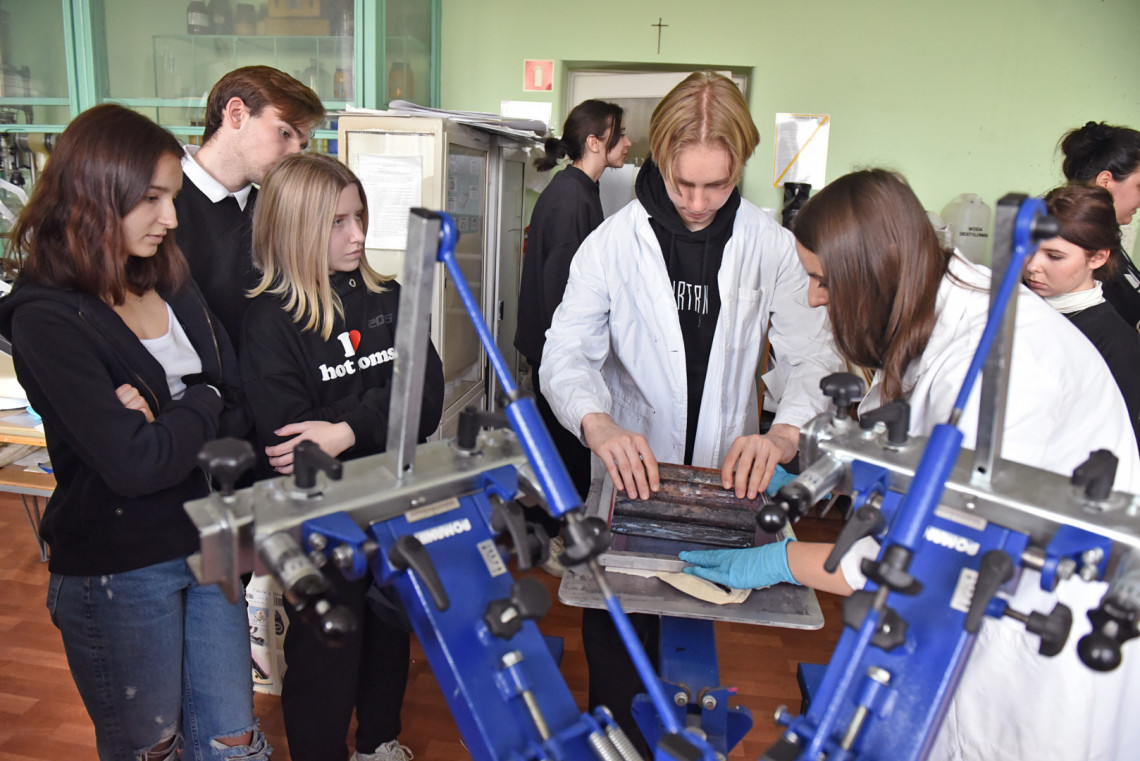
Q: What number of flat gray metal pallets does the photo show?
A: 1